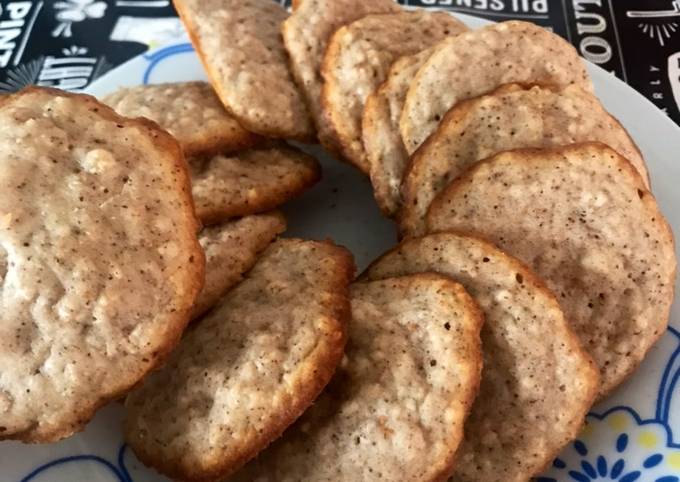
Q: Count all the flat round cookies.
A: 14